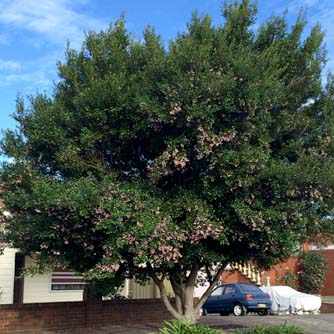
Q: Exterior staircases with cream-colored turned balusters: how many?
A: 1